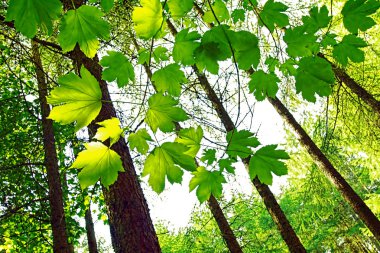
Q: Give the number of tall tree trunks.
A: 7